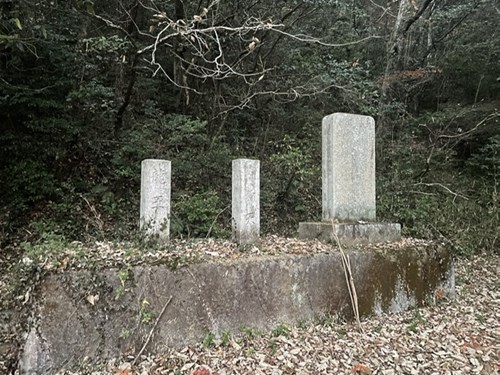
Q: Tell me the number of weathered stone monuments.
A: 3